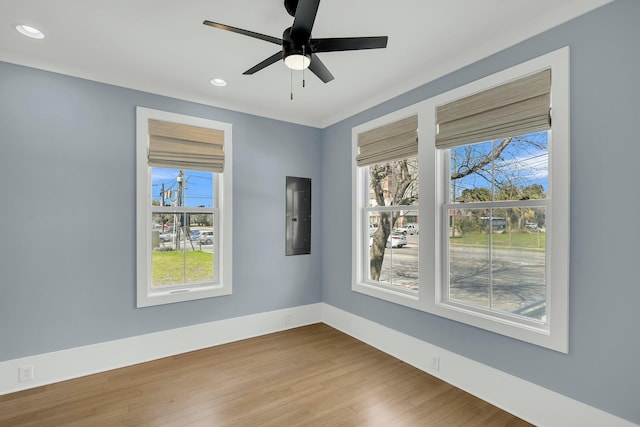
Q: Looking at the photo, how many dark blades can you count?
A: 5